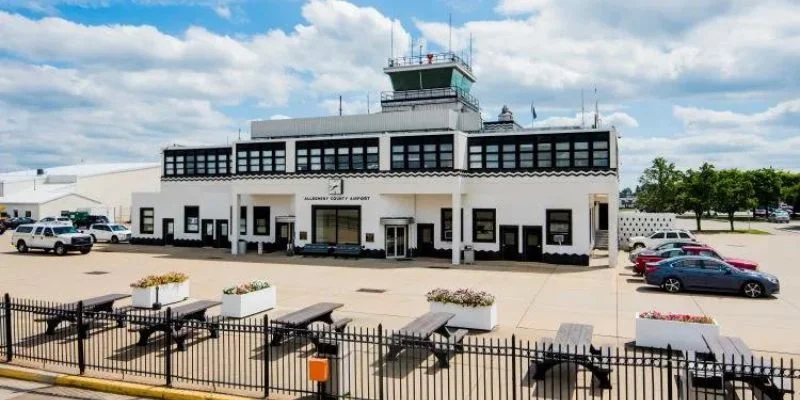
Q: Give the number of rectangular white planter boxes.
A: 4